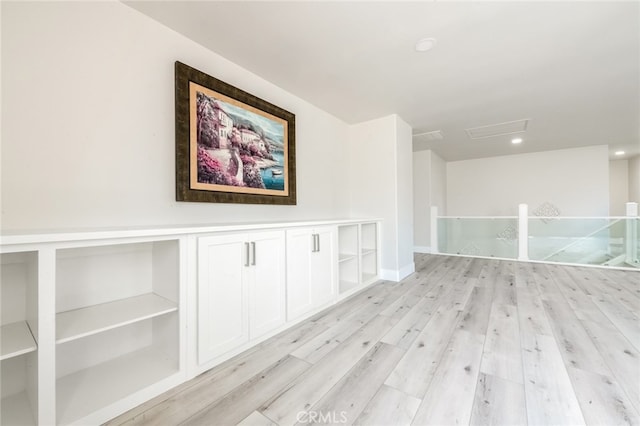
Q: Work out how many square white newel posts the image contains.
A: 3